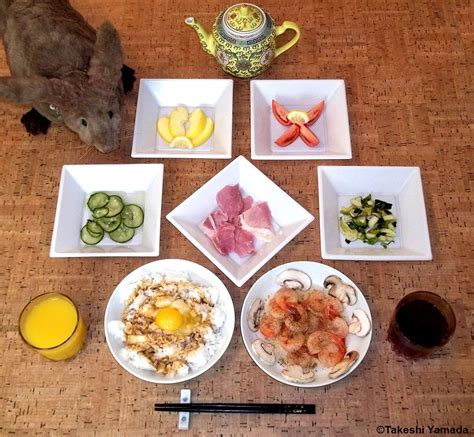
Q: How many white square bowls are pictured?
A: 5